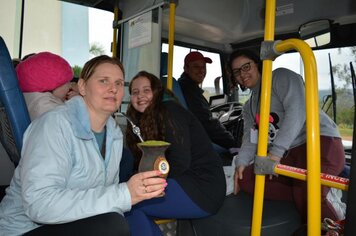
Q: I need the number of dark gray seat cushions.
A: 1